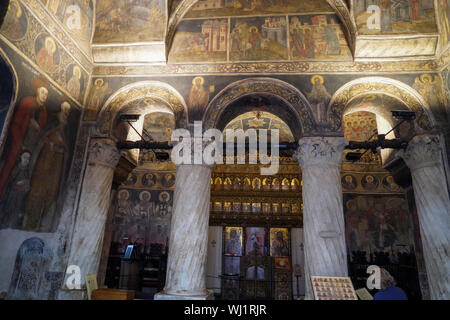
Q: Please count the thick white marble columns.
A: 4